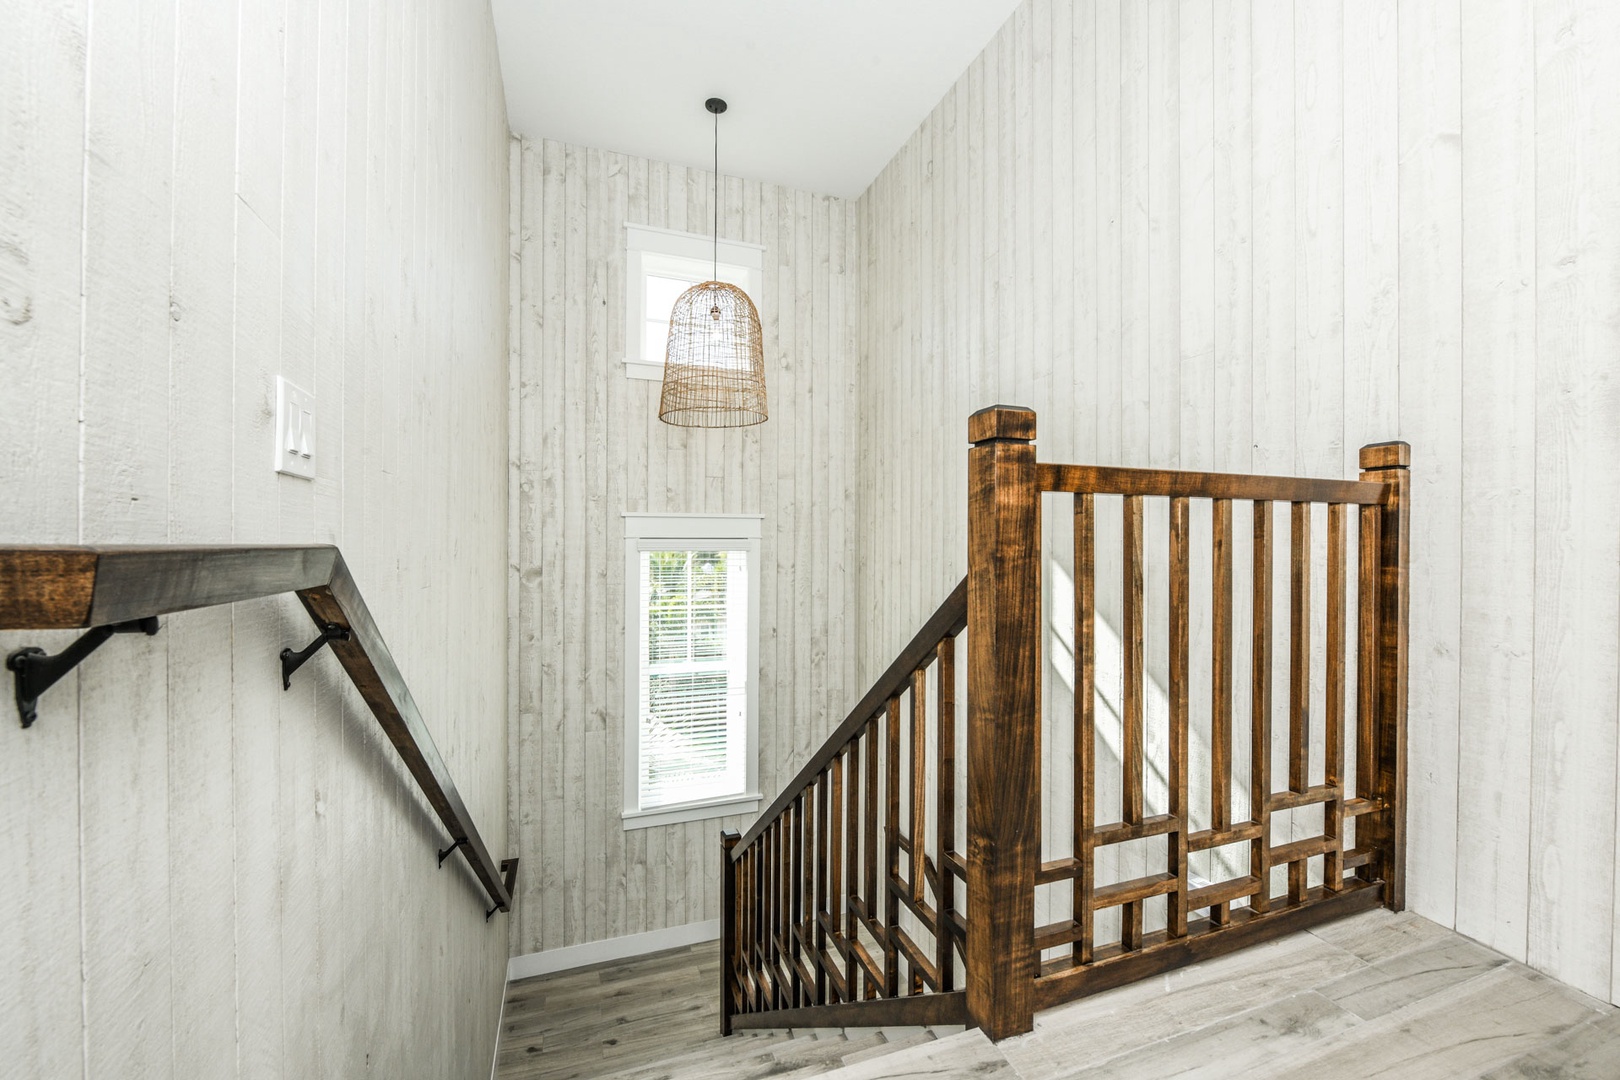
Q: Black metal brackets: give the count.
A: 4